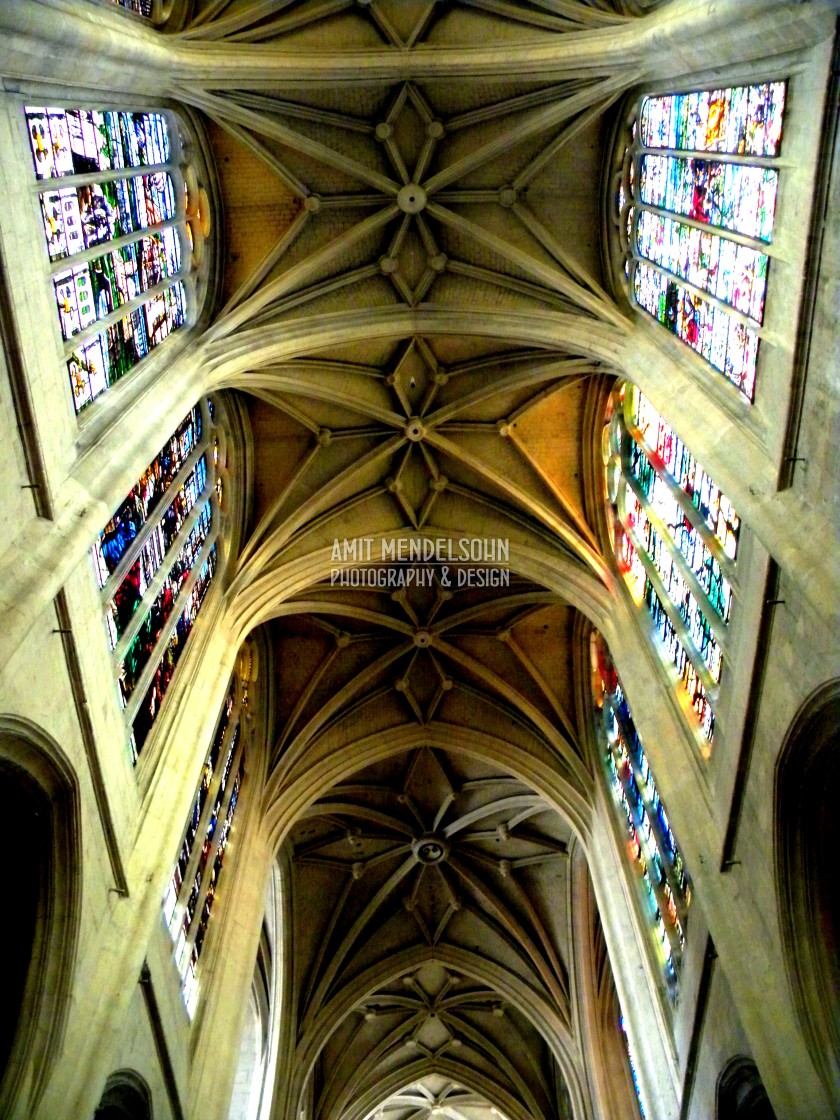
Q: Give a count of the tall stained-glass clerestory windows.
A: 6